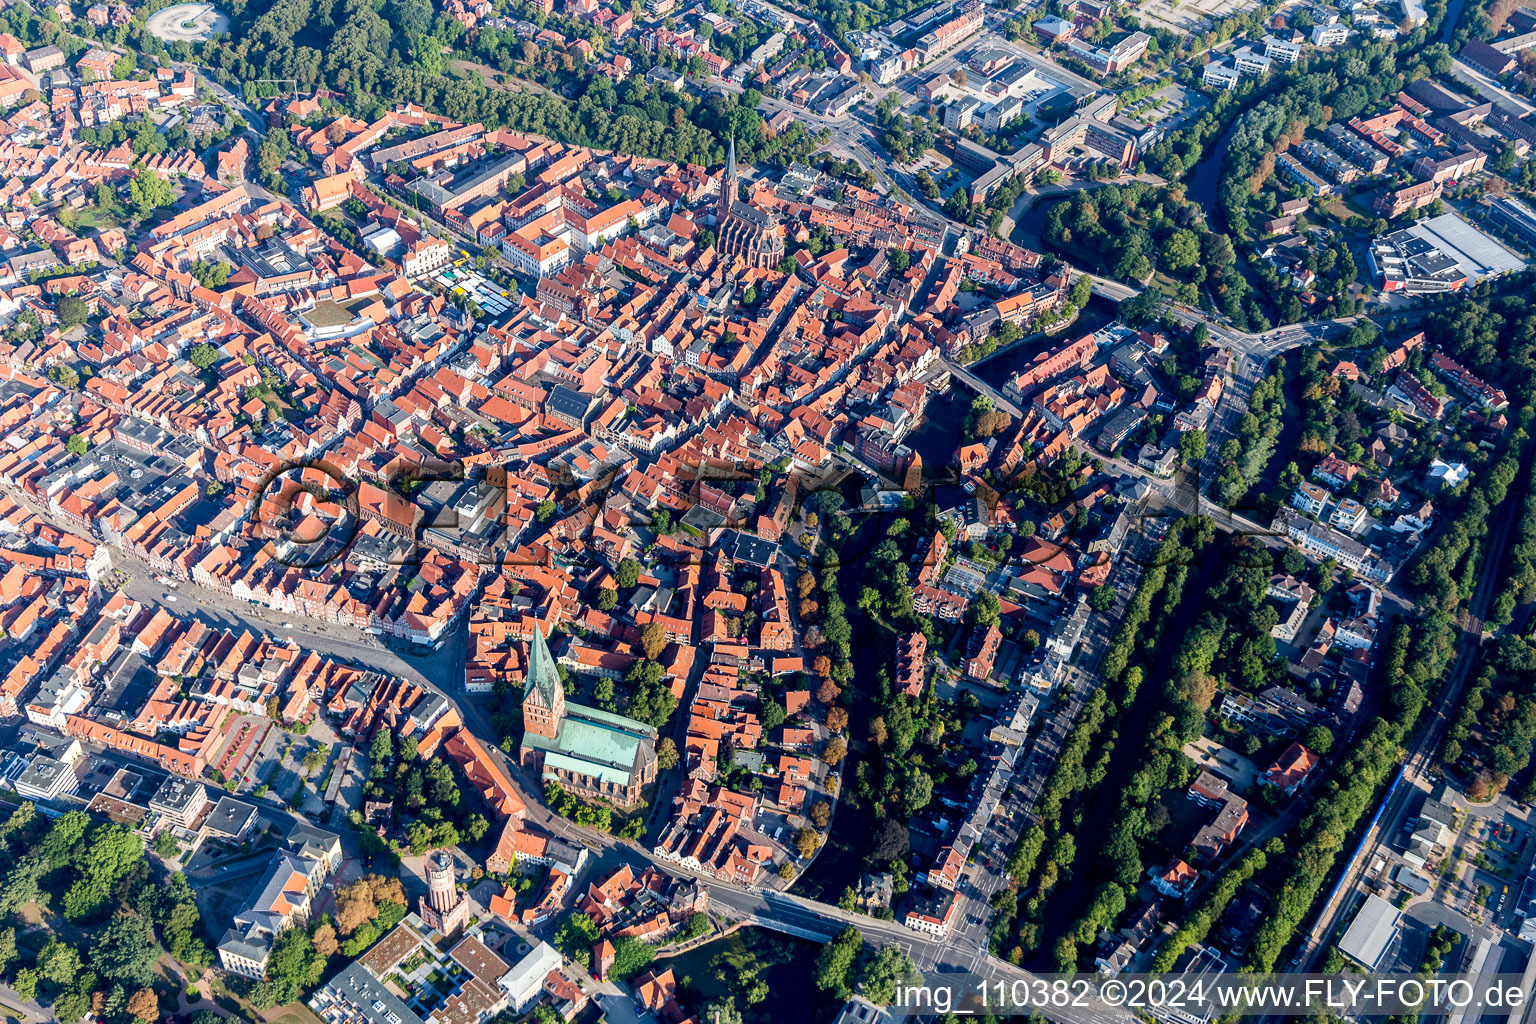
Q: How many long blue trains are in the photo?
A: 1